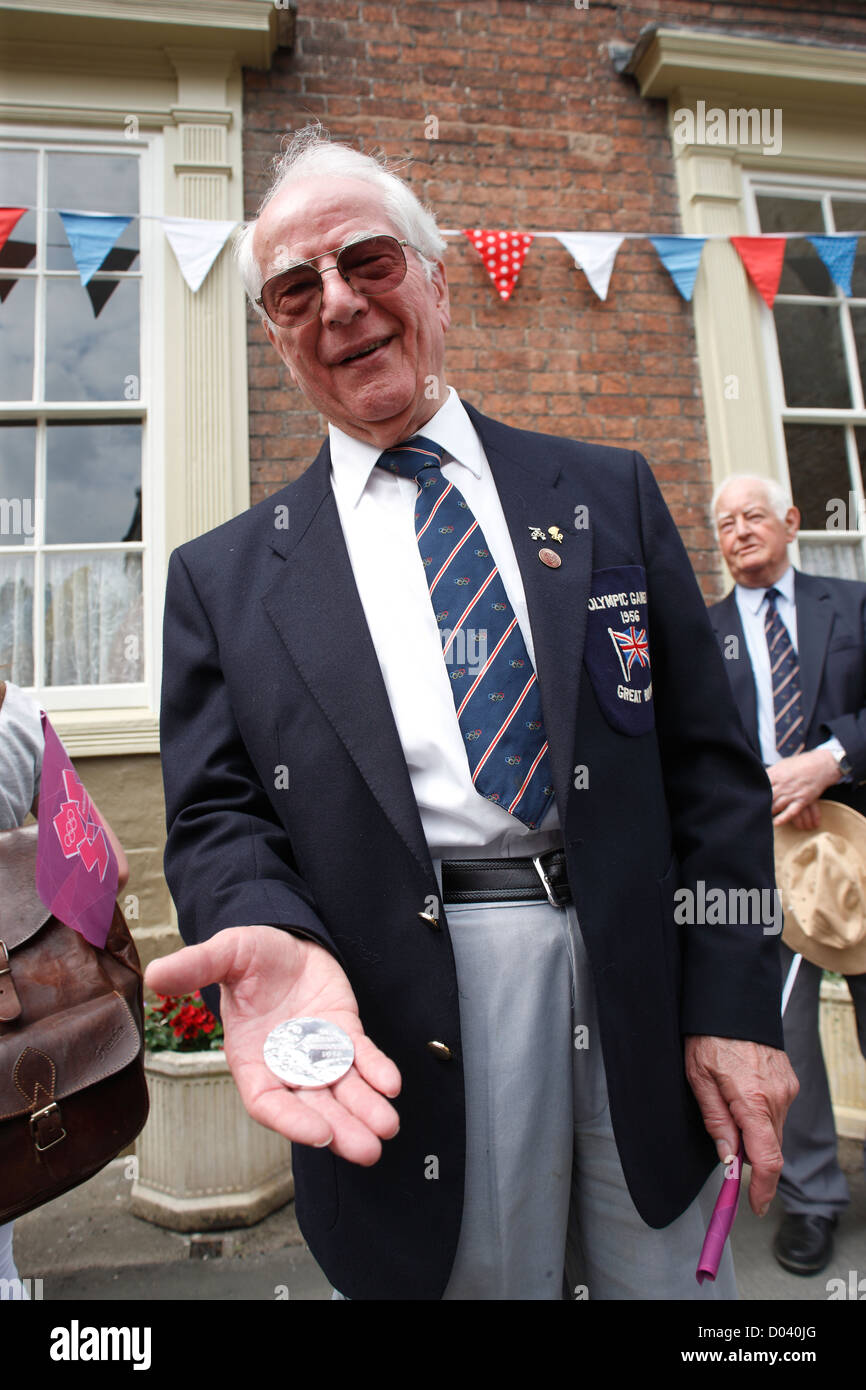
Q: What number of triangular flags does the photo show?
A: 8